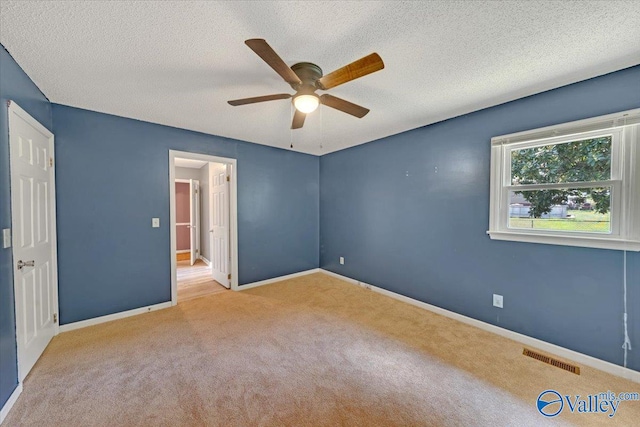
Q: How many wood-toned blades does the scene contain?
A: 5